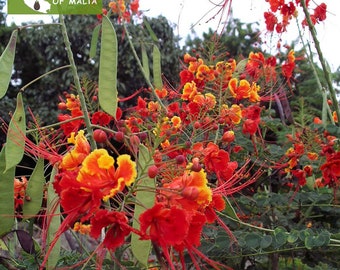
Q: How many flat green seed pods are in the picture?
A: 11